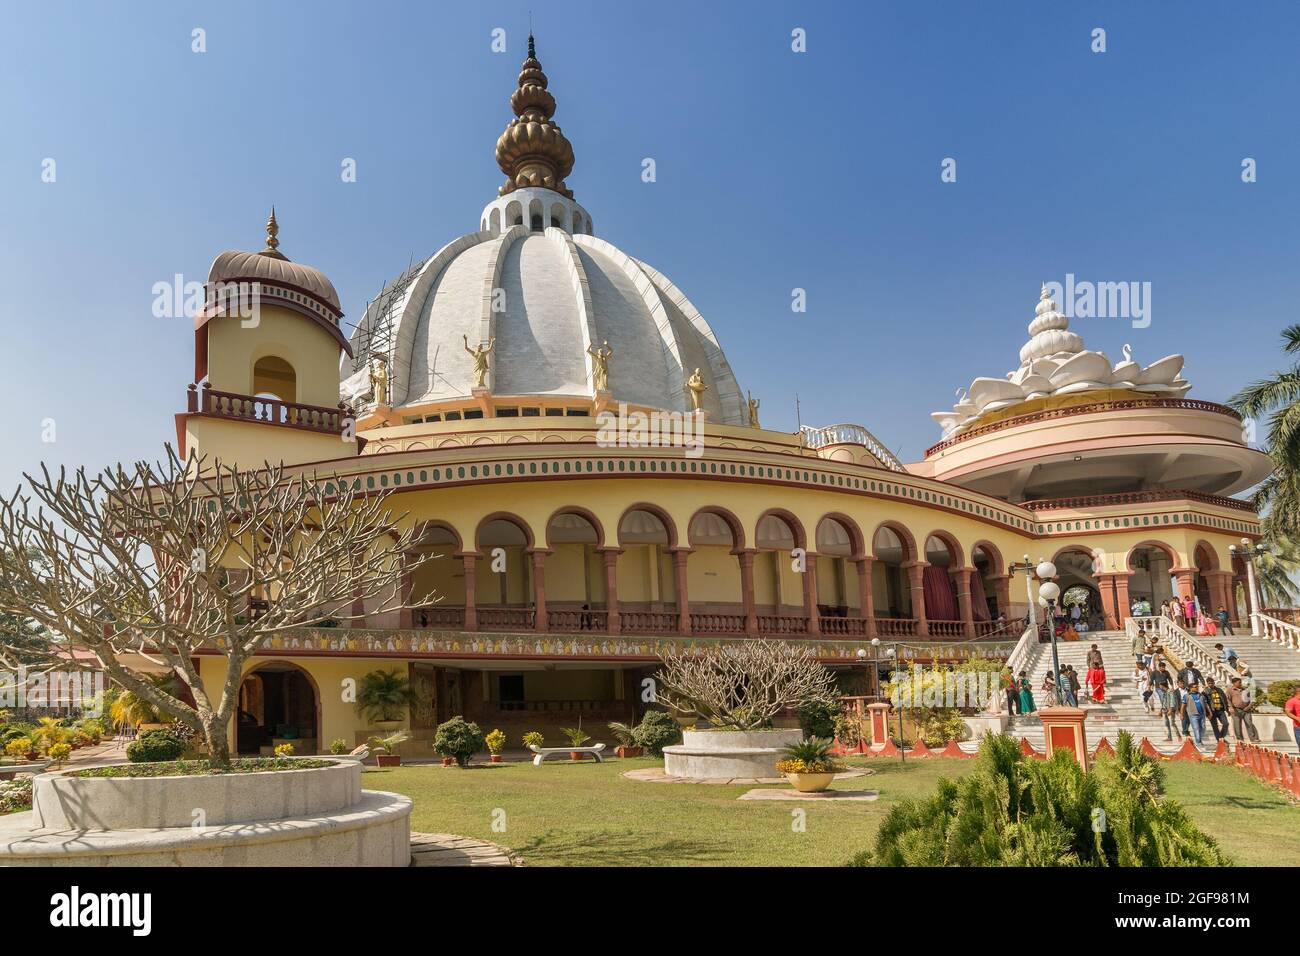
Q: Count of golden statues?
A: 5